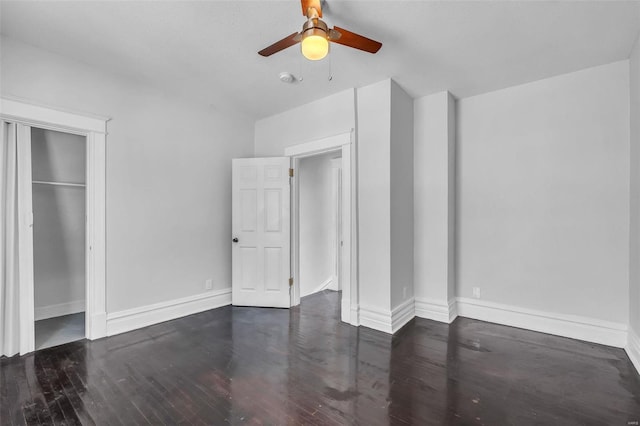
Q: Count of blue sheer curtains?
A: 0